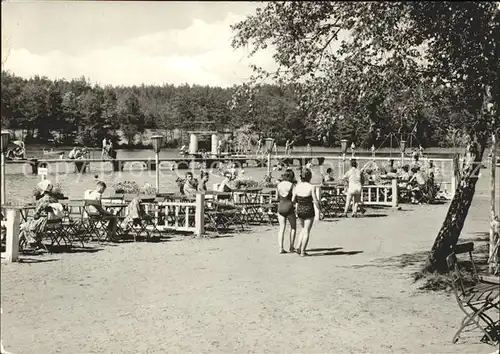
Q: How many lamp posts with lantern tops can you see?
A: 5